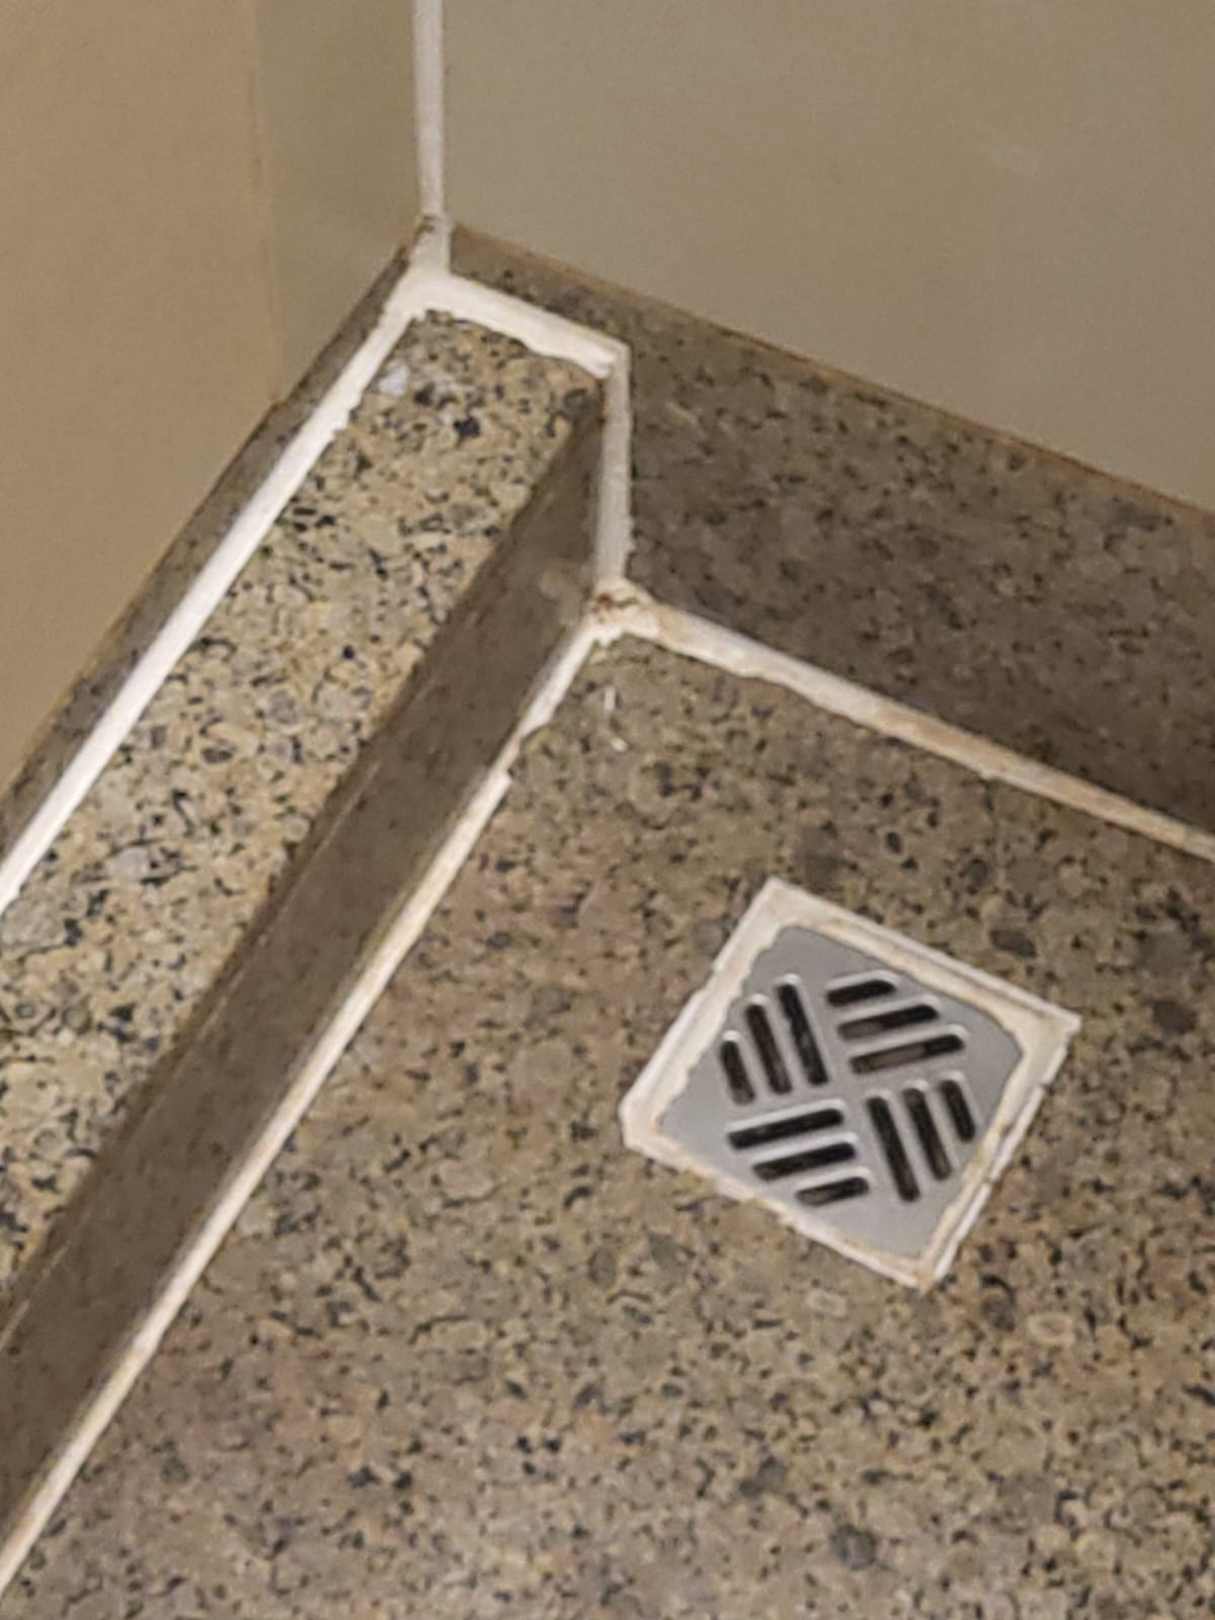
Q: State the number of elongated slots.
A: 12